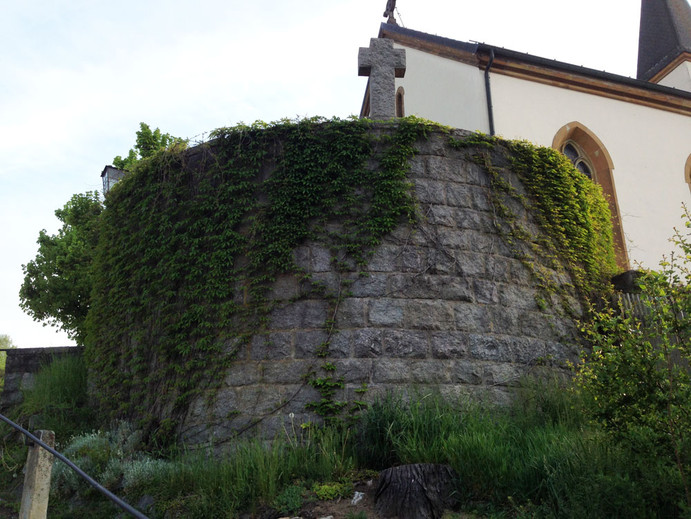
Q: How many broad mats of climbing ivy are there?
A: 2